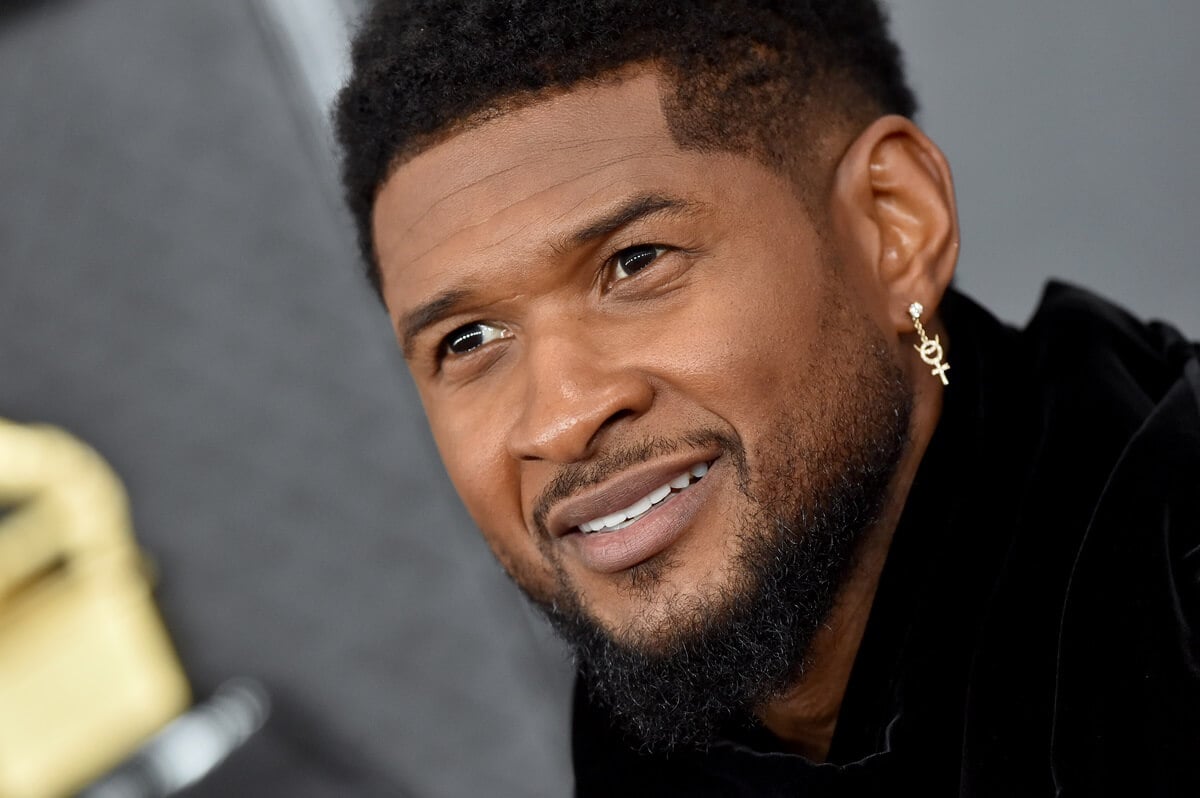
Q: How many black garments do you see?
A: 1